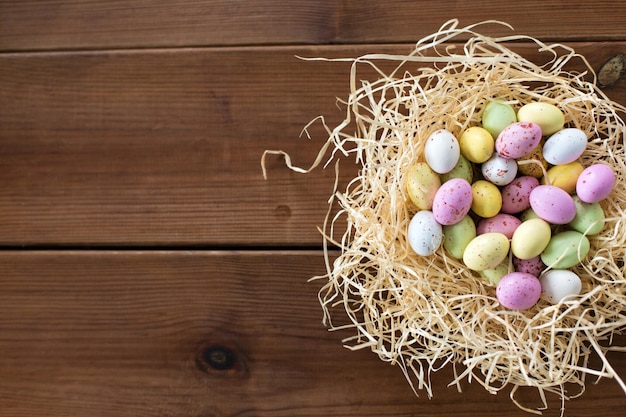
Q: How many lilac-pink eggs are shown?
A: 8